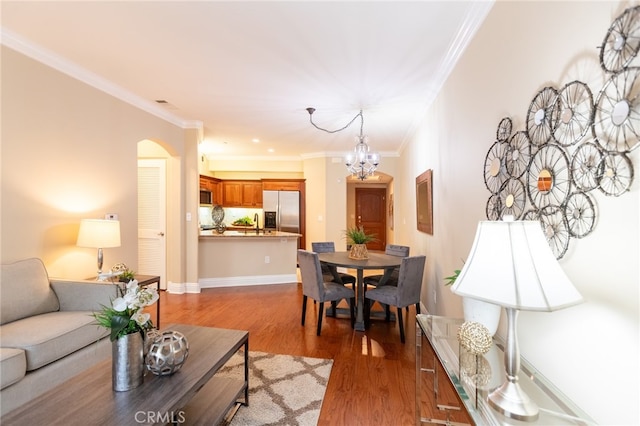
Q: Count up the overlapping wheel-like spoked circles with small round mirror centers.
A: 15